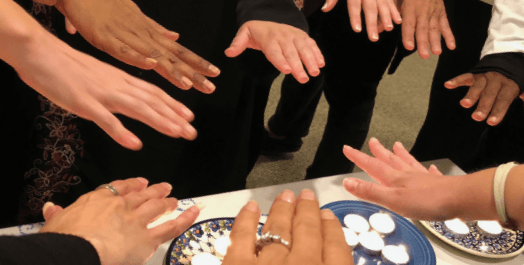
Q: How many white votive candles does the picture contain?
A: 9